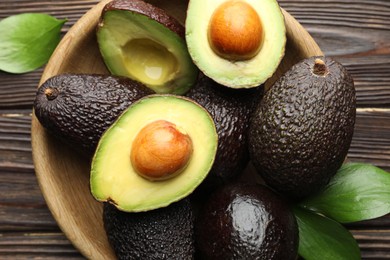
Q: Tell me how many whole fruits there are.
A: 5